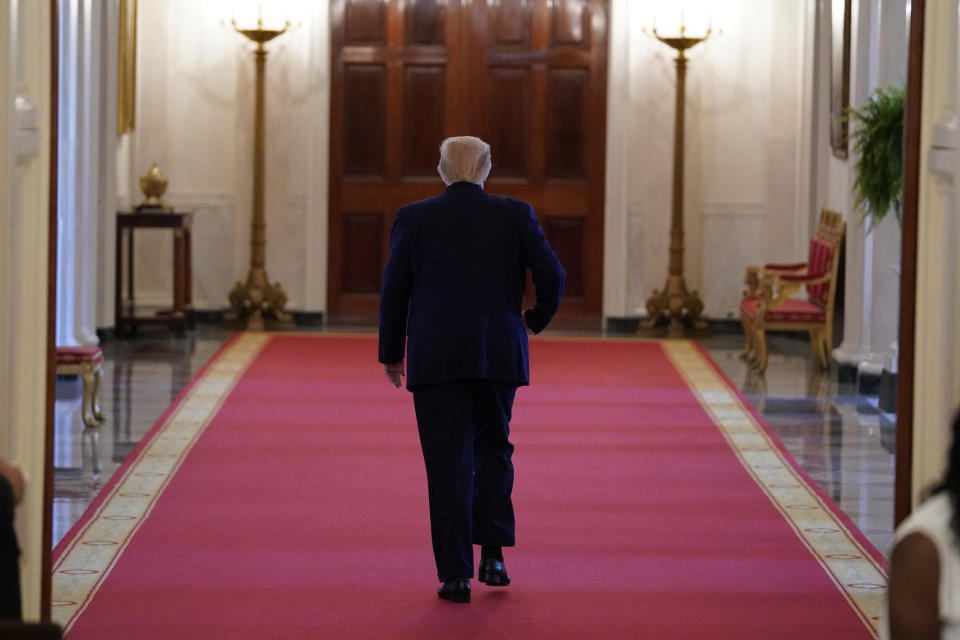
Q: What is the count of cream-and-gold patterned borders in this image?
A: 2